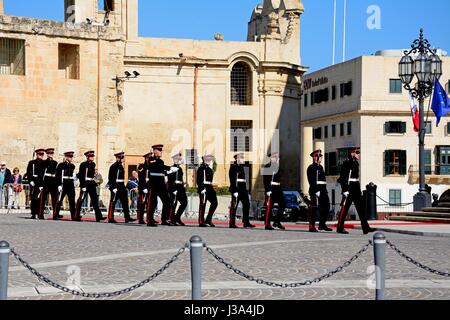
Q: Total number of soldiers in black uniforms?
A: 13